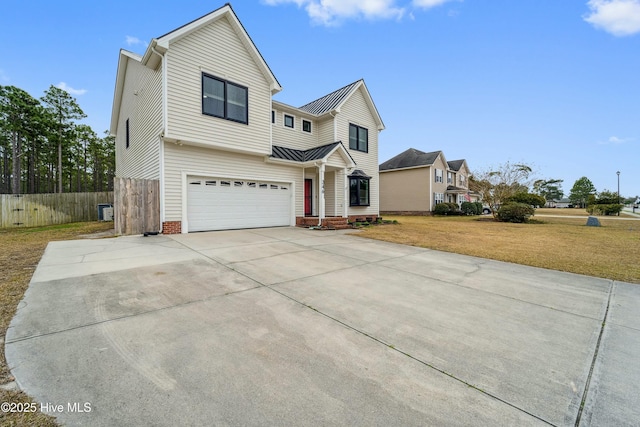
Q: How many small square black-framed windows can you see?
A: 3